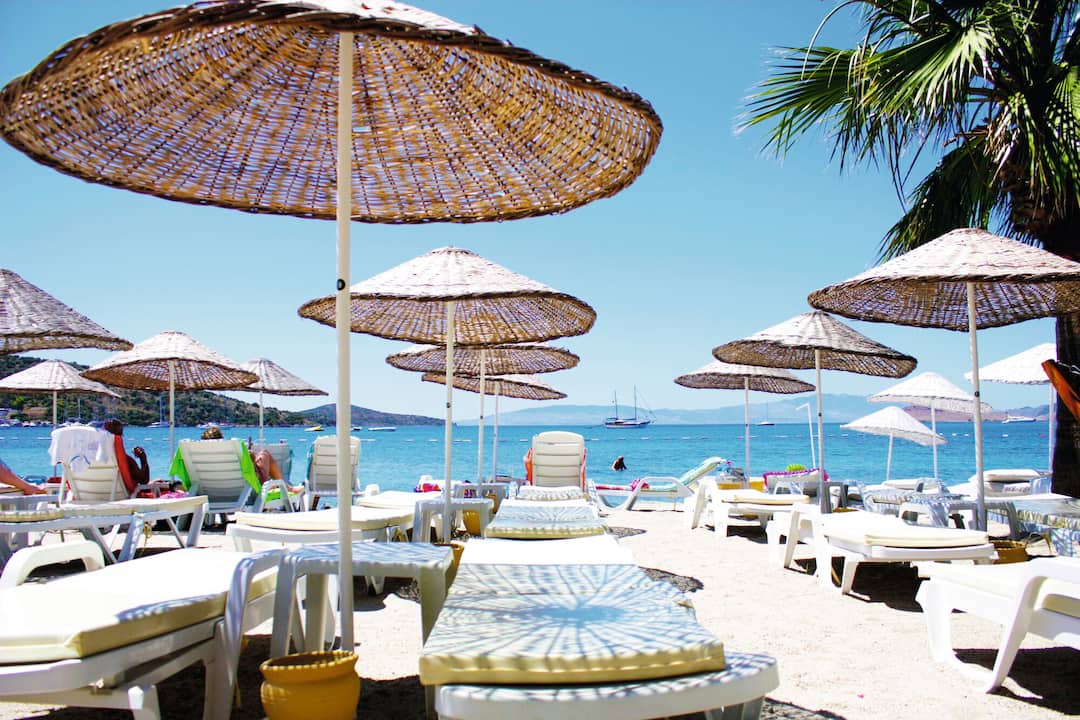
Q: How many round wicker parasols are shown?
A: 14